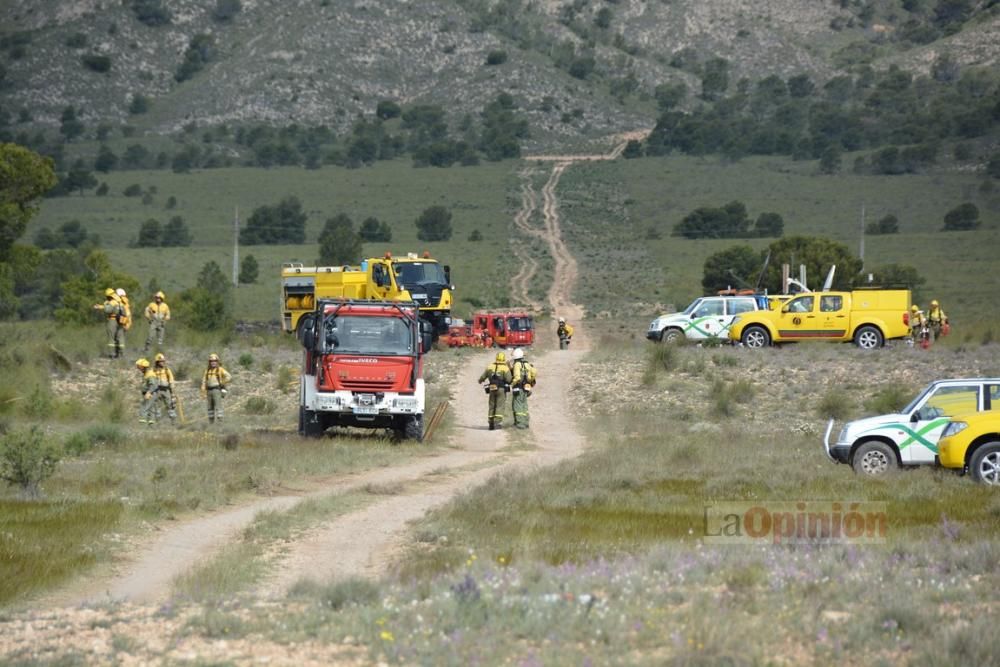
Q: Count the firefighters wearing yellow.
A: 11